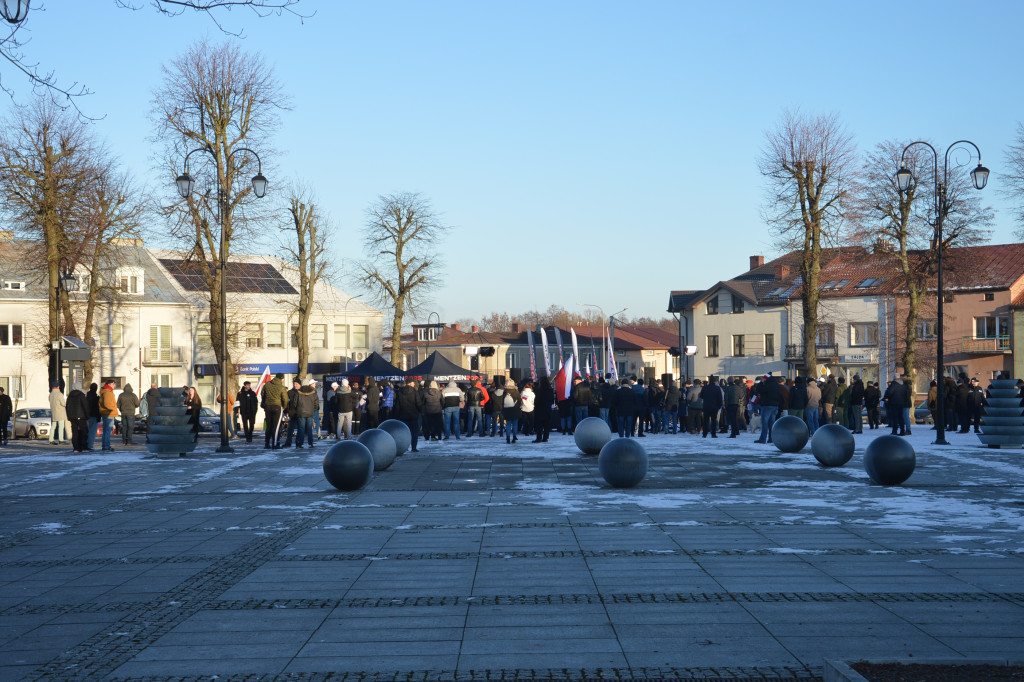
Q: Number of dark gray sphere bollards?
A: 8